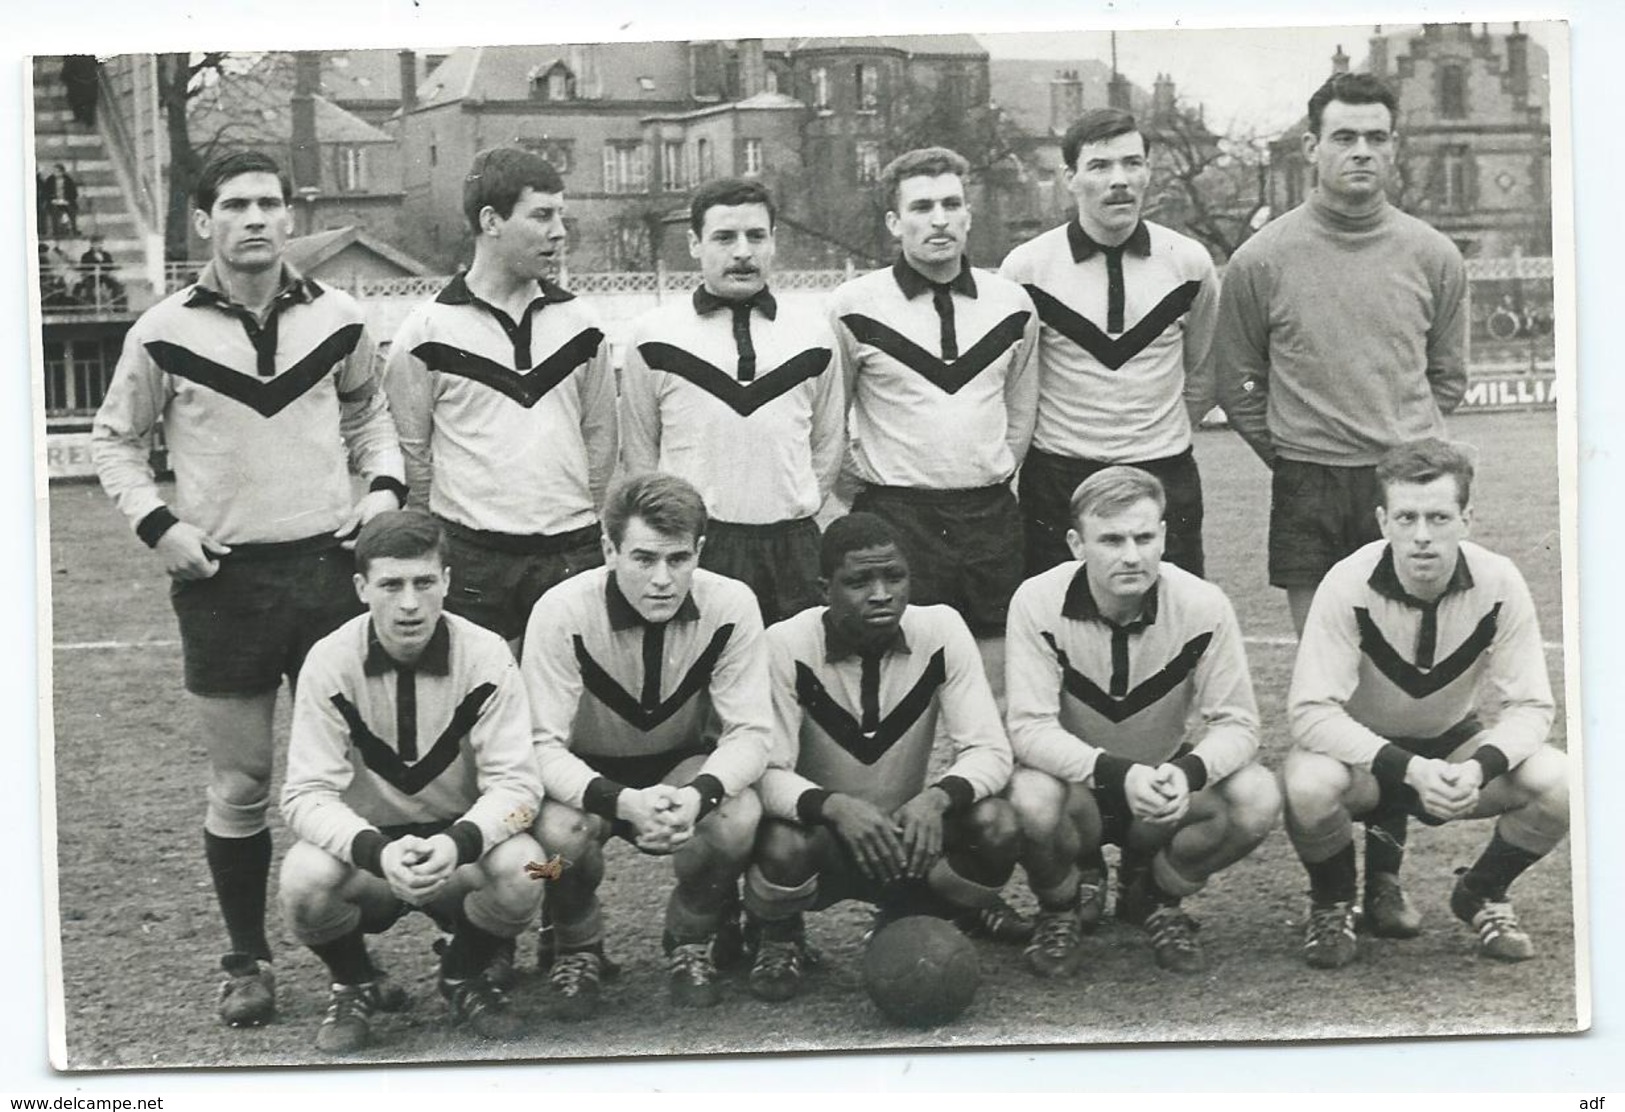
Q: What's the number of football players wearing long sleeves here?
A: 11